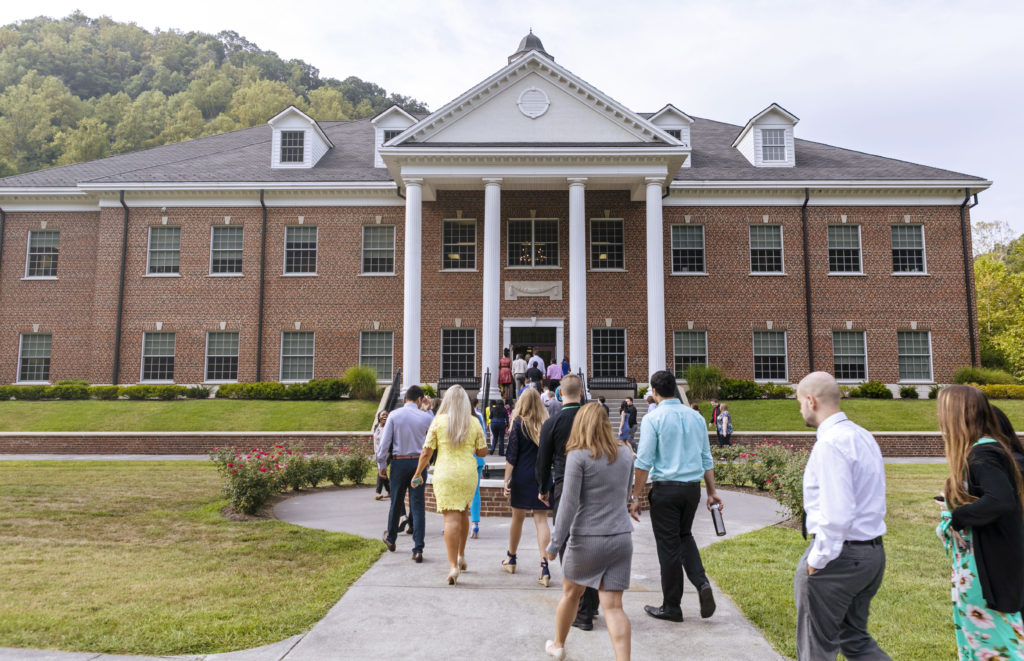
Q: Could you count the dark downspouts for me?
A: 5